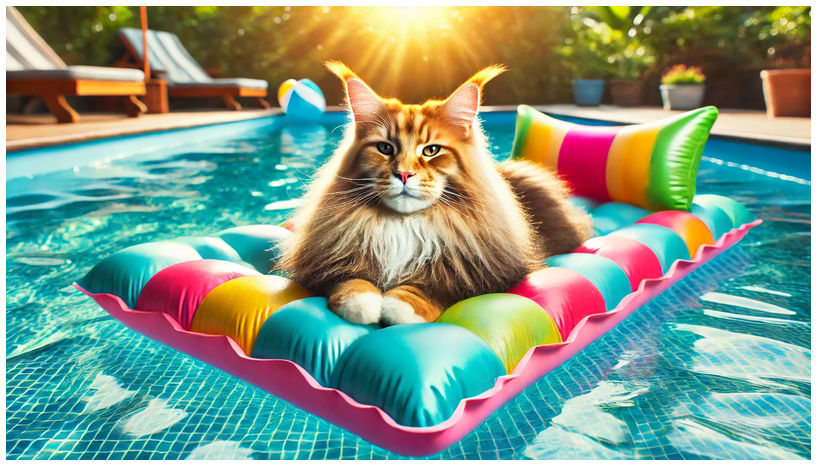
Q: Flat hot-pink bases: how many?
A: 1